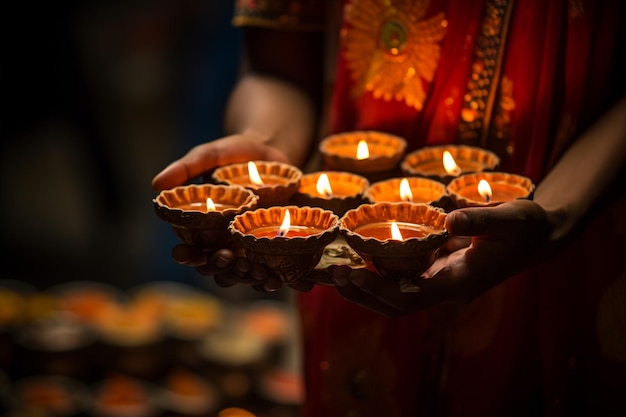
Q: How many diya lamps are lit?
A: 9